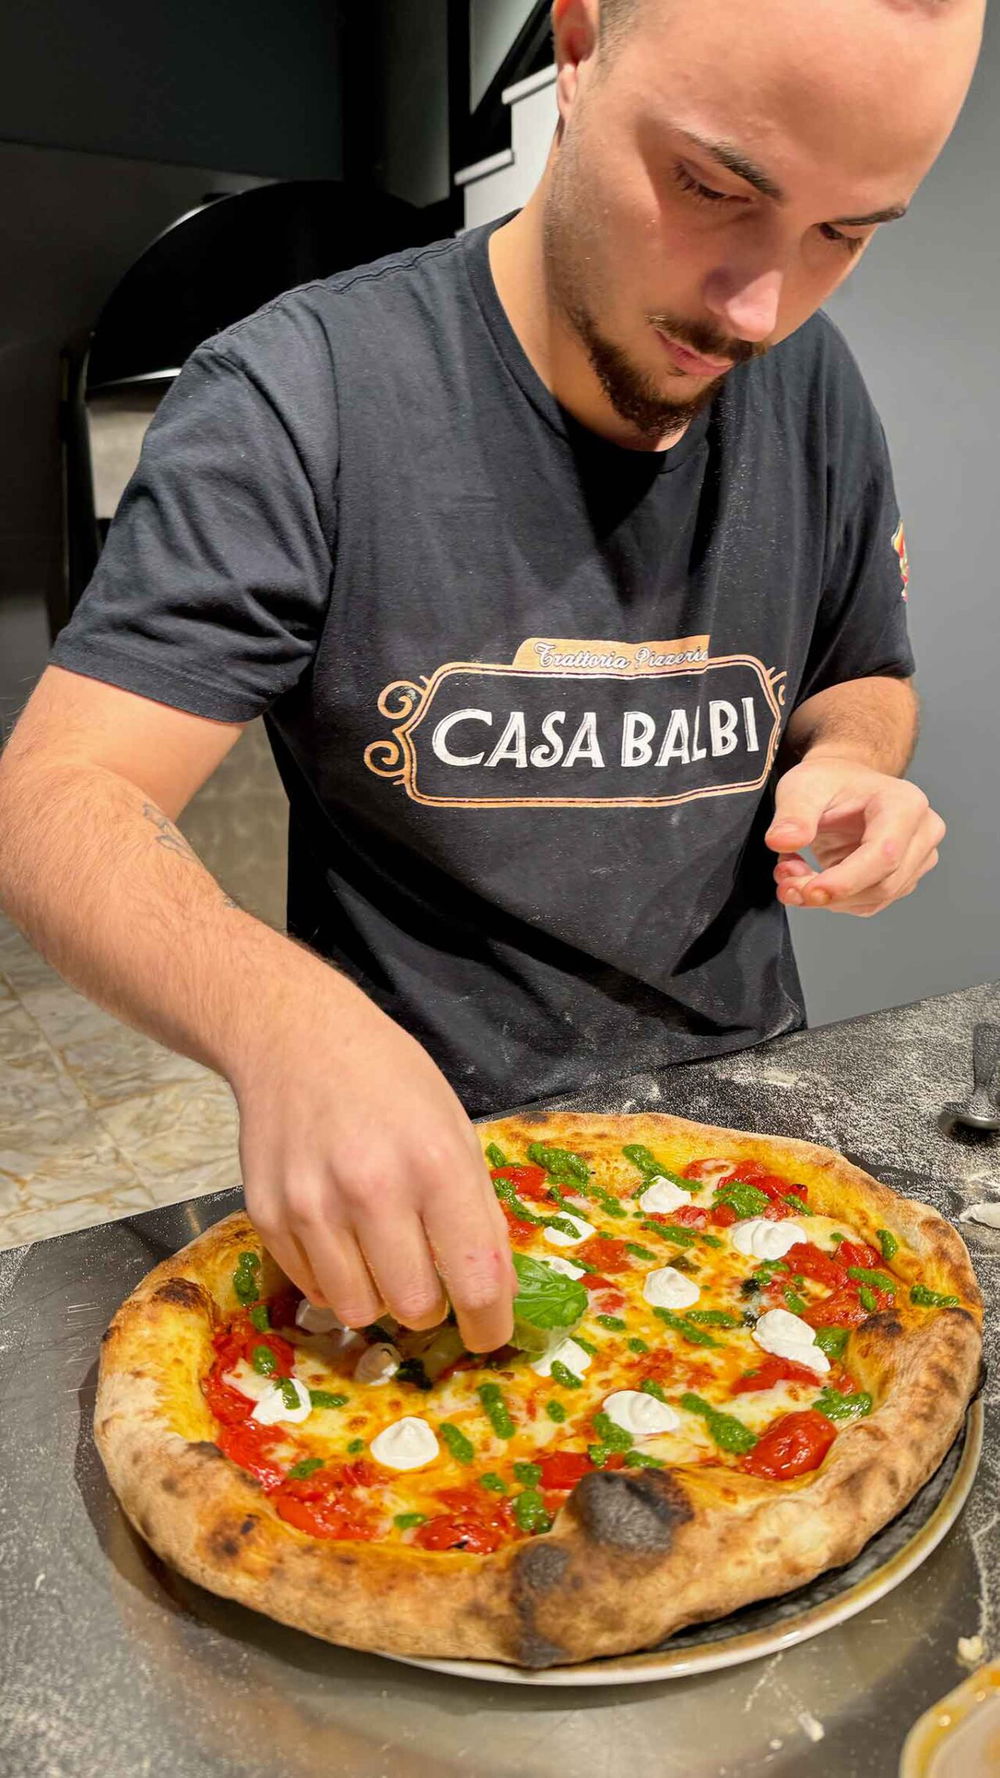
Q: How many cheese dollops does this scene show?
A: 12